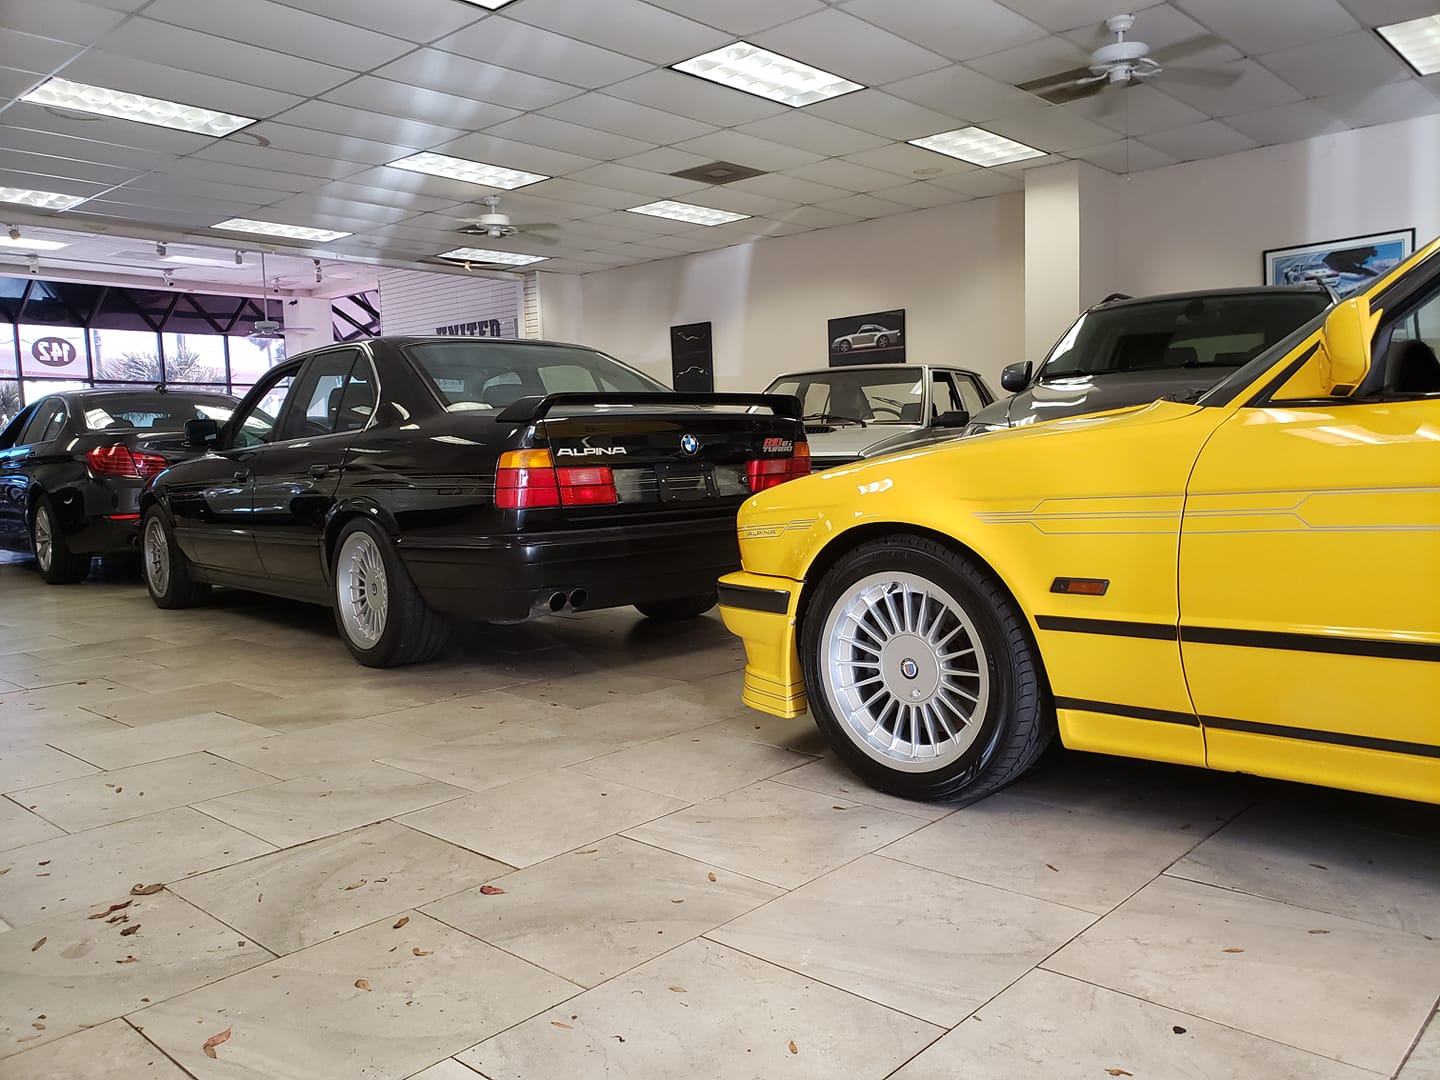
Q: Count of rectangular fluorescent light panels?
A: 11